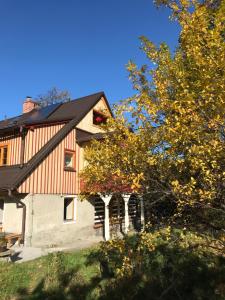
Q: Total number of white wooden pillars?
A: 3